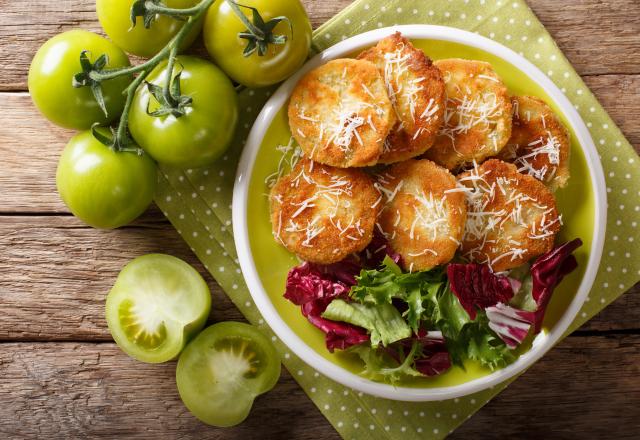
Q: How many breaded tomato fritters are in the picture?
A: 7